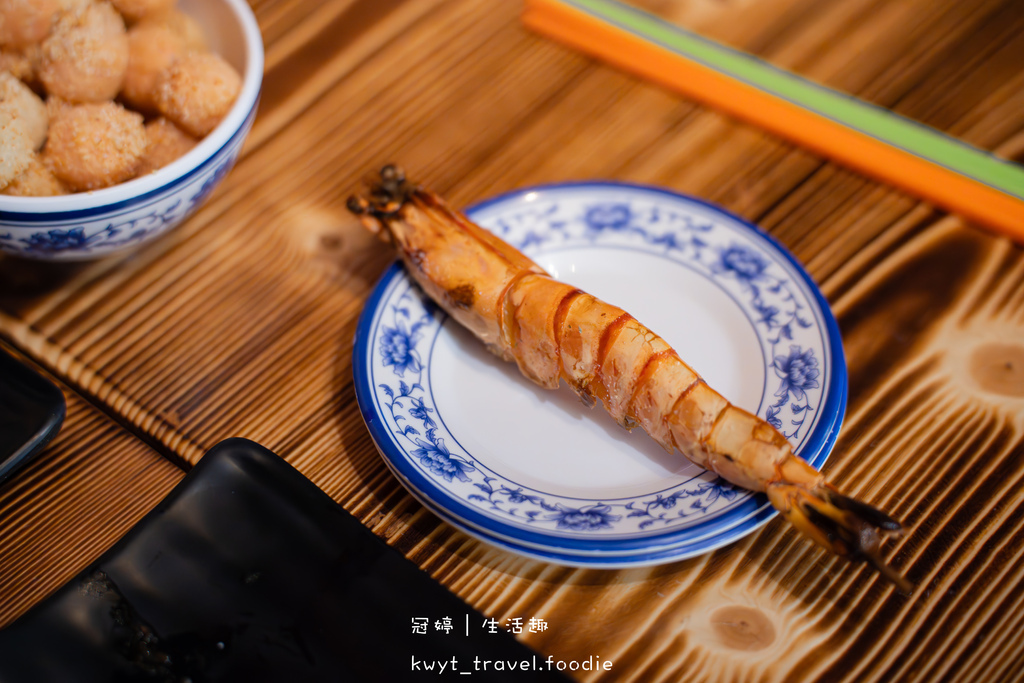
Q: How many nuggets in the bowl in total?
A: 11